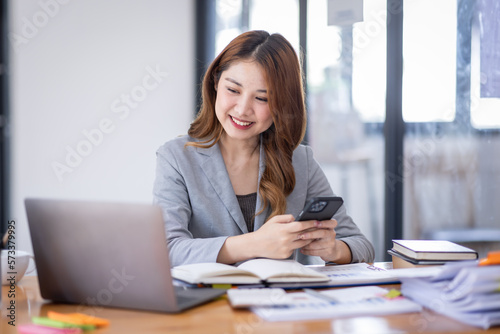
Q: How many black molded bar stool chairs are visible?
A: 0